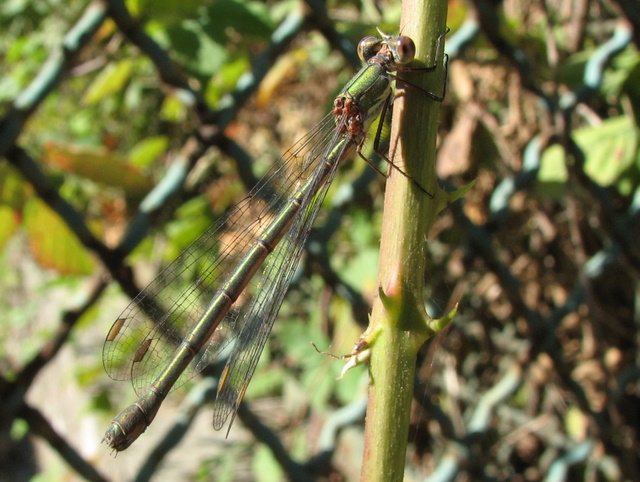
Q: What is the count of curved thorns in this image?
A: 3